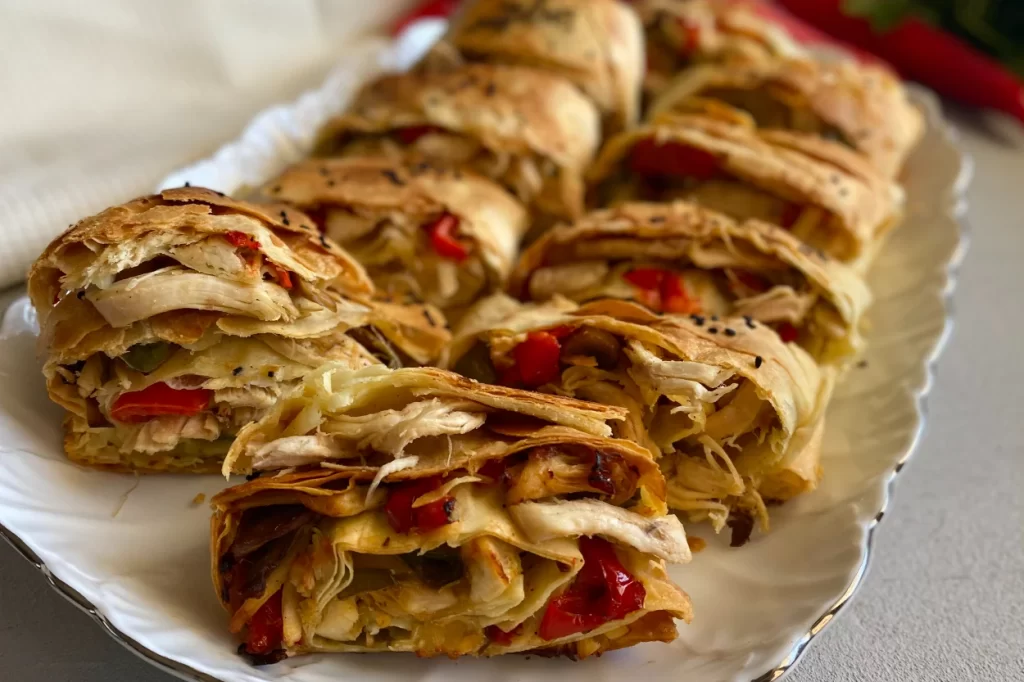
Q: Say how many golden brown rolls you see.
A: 10